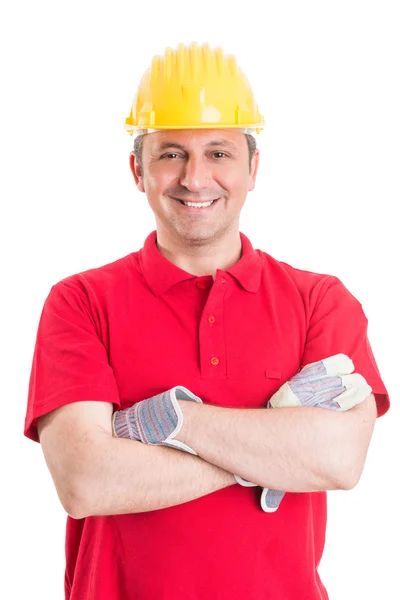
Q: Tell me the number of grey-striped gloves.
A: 2